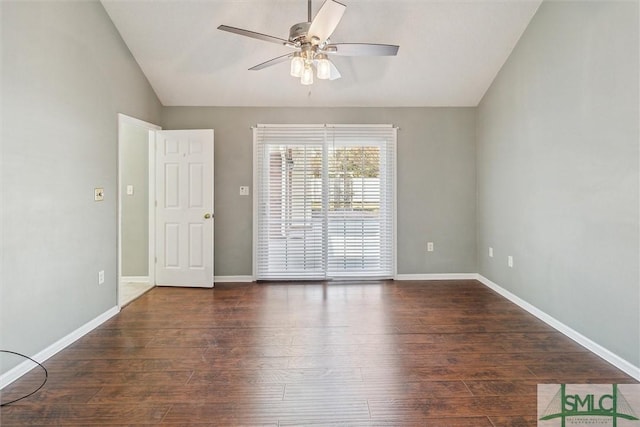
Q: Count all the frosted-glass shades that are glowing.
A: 3